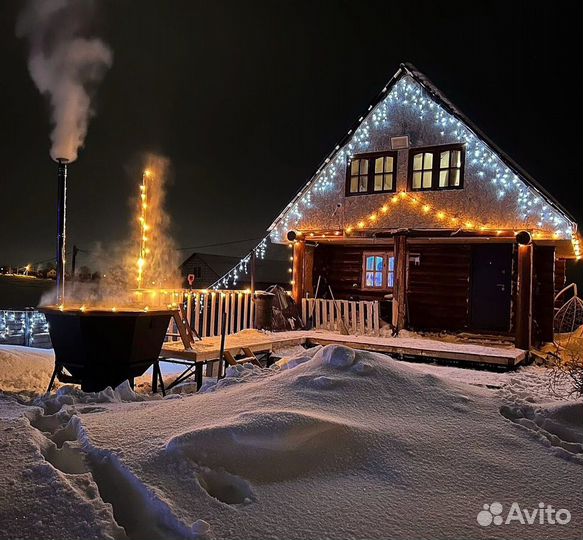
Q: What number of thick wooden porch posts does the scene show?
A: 3